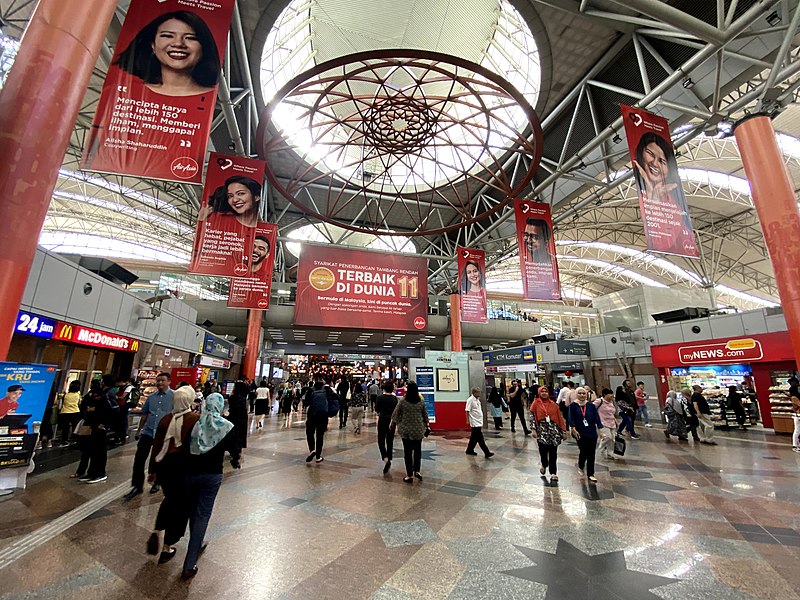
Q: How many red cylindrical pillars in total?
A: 4